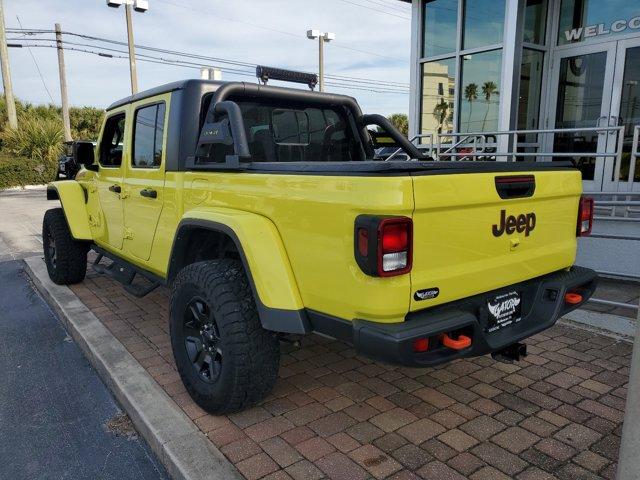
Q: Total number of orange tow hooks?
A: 2